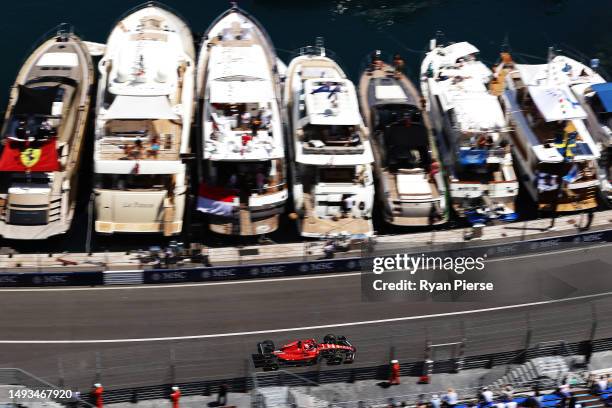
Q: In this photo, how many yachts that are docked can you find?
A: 8